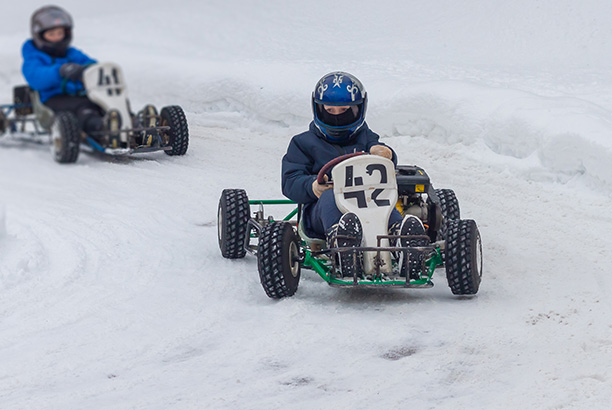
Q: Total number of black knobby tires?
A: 6